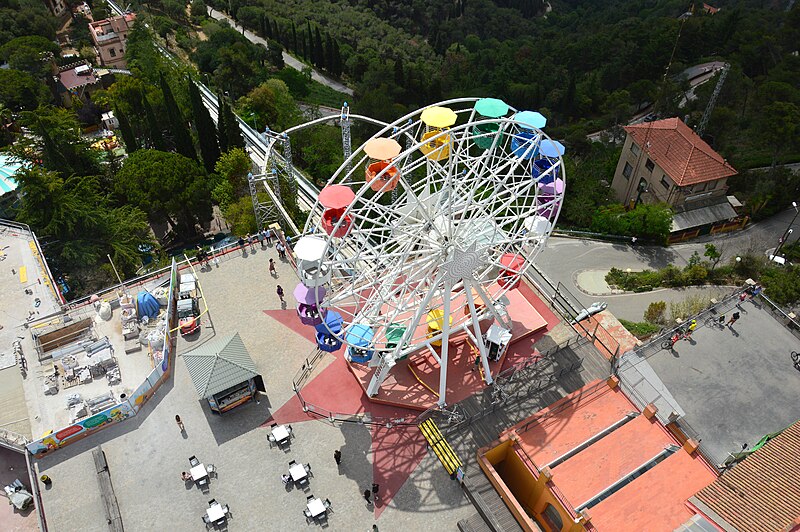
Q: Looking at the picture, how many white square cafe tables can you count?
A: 5